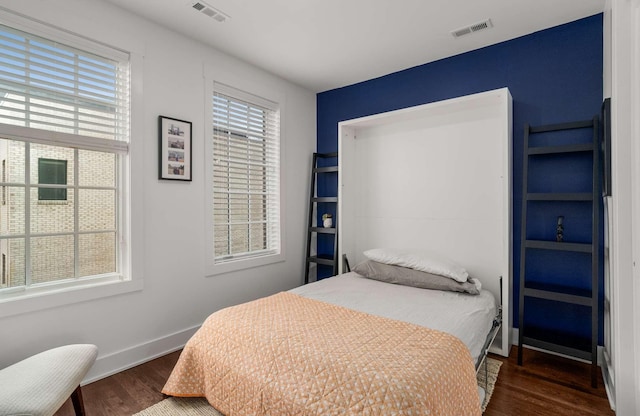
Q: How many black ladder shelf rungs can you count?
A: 11